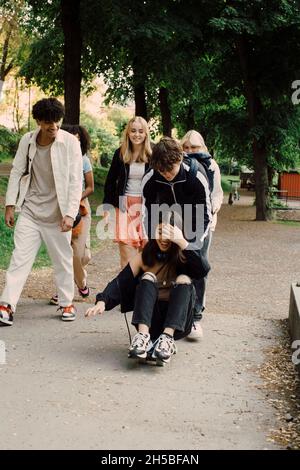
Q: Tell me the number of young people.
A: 6